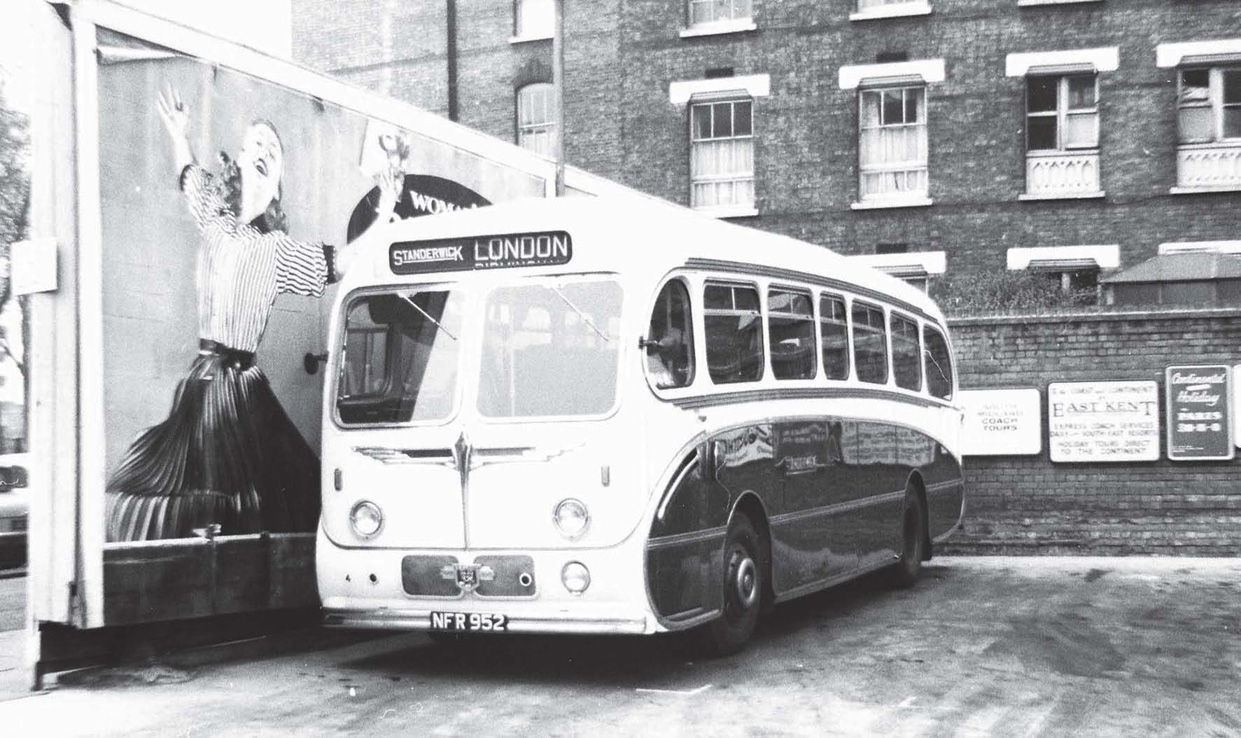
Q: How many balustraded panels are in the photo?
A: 2